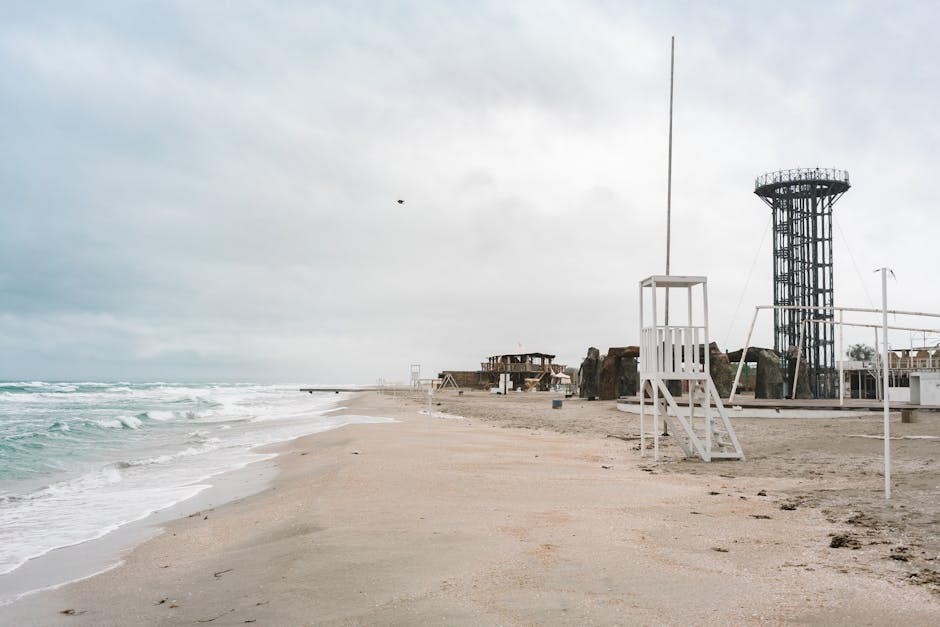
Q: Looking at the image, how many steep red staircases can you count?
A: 0